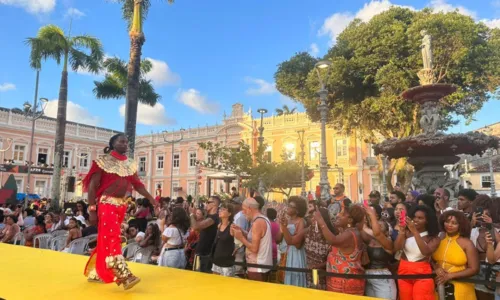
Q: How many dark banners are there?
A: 1